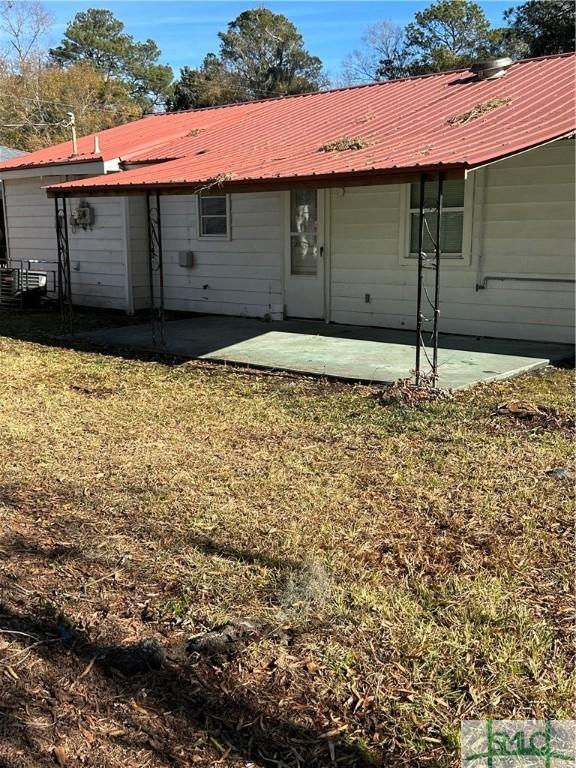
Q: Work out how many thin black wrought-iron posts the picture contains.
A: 3